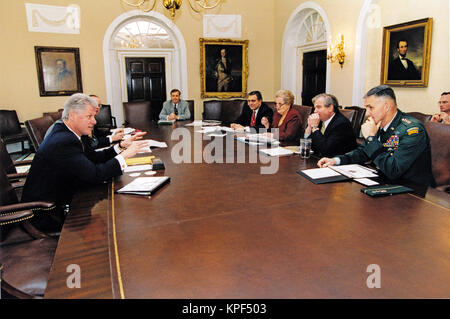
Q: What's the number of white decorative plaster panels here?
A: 2